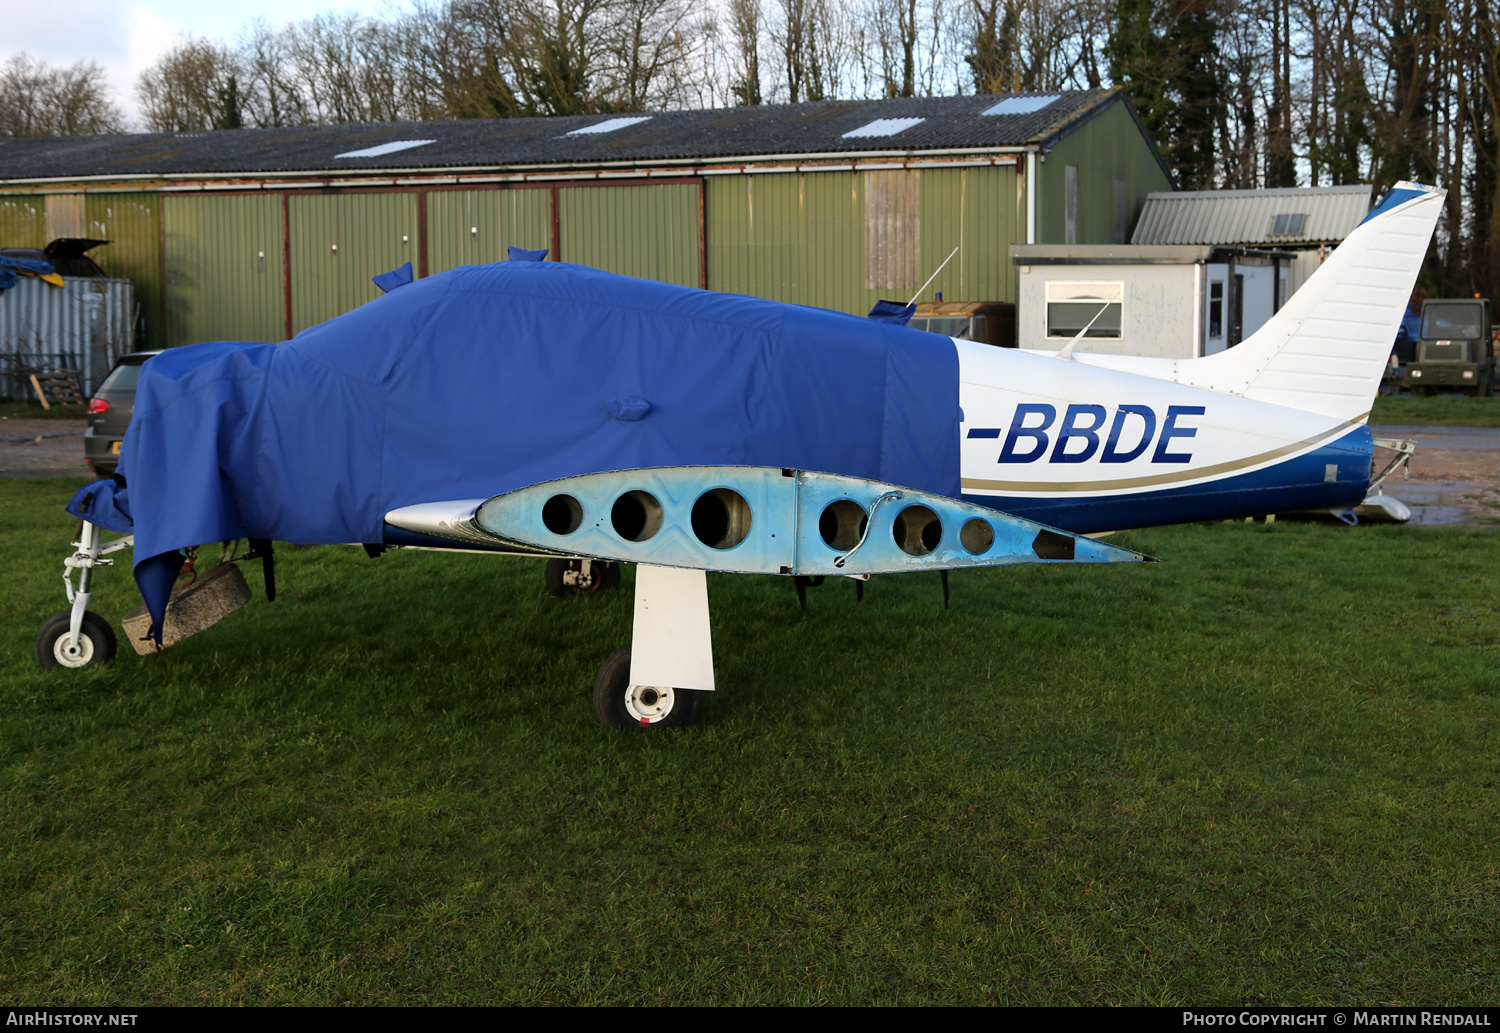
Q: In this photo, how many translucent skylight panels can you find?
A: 4